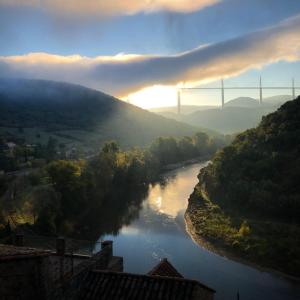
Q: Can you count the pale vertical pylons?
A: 4